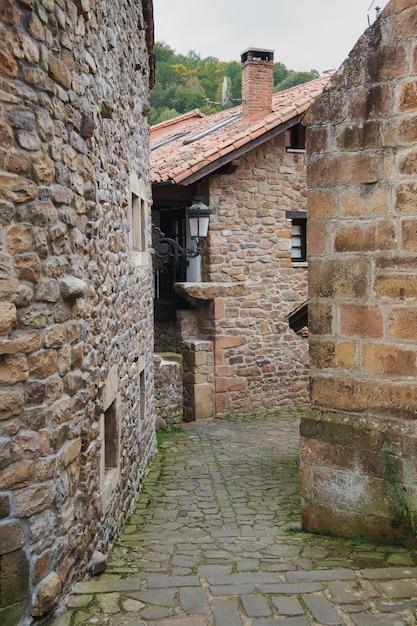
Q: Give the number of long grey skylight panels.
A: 2